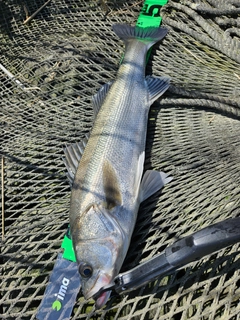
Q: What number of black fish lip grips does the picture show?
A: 1